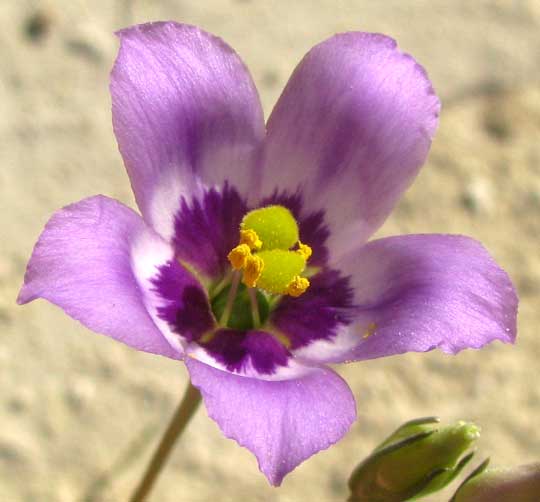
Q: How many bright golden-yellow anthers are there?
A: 5